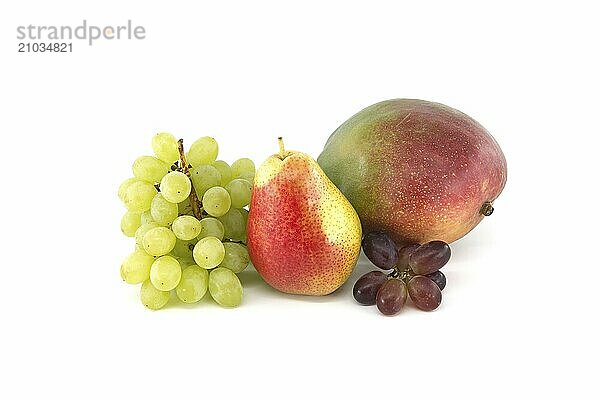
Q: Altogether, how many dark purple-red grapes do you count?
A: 7